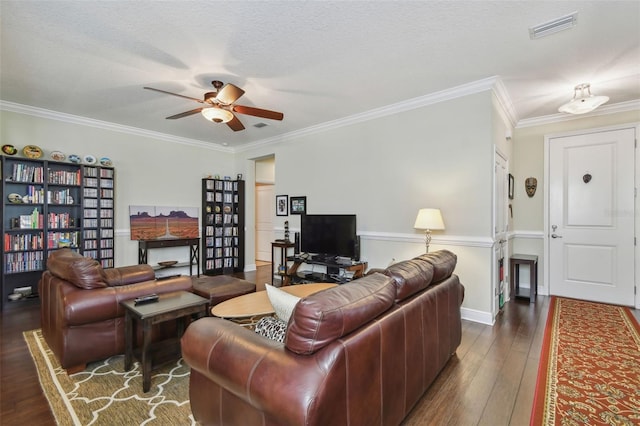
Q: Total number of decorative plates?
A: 6